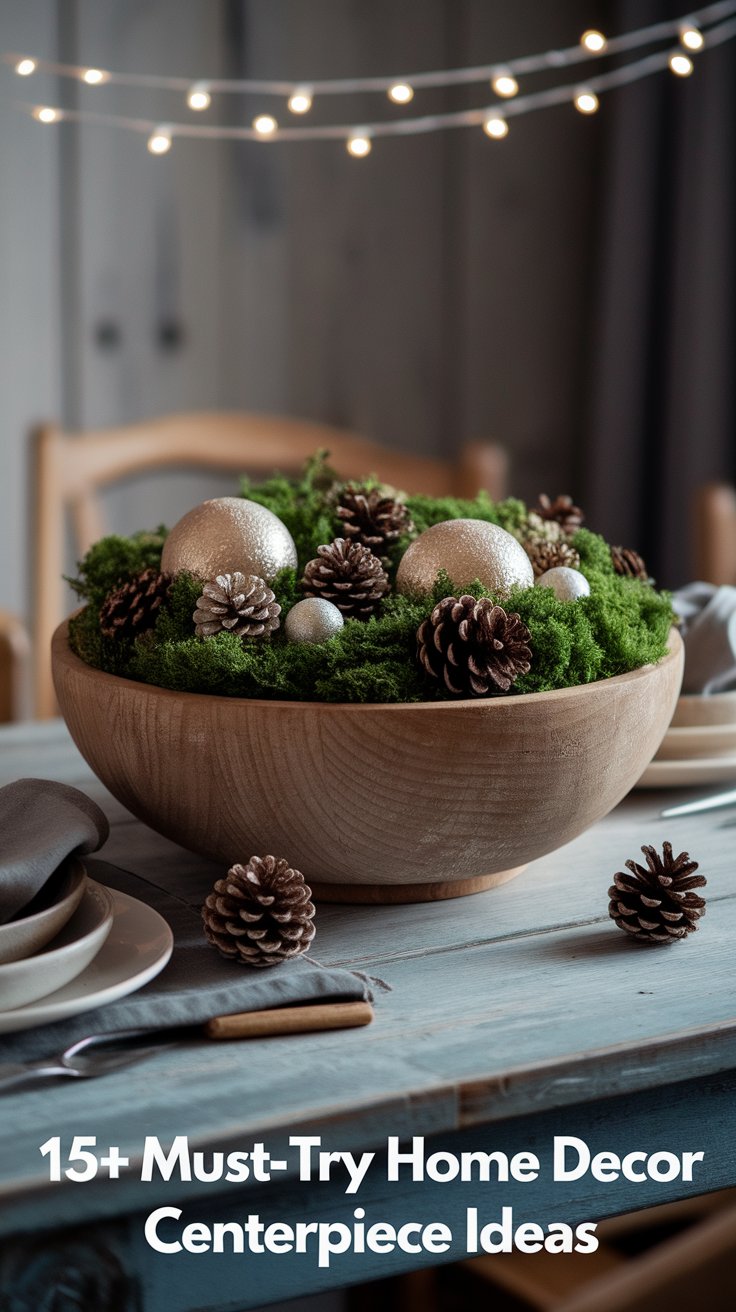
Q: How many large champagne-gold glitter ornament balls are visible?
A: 2